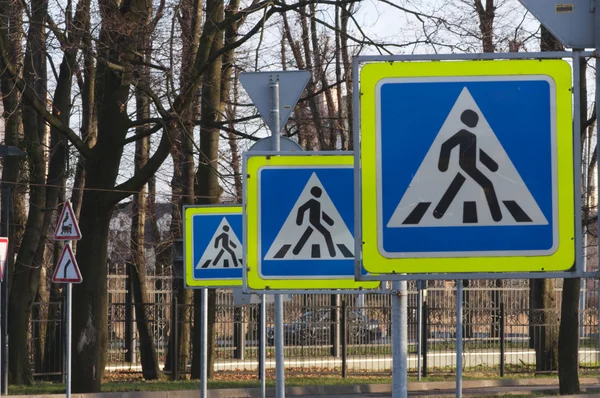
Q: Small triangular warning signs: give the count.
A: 2